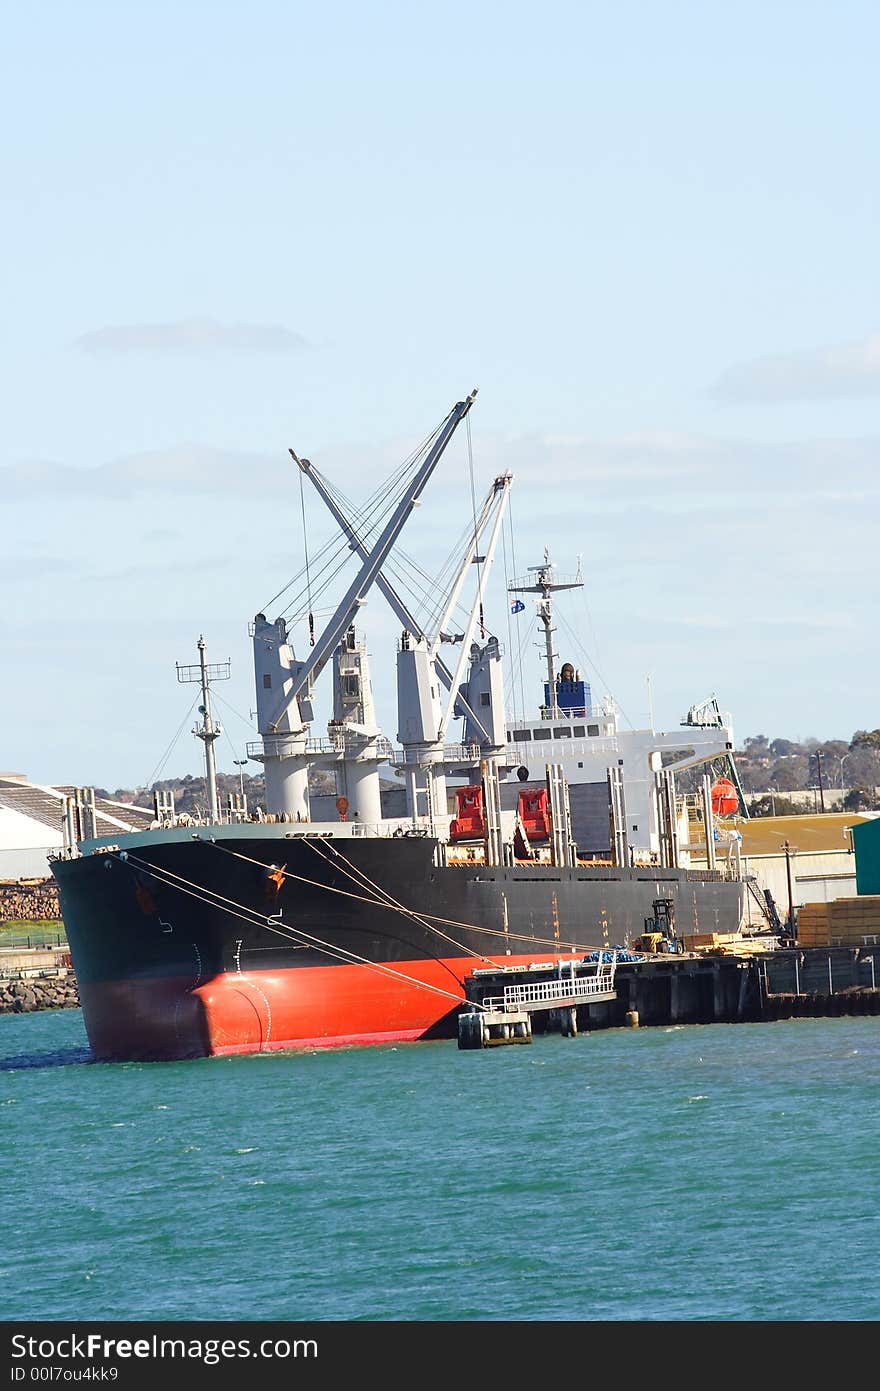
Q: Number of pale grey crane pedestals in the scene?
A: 4